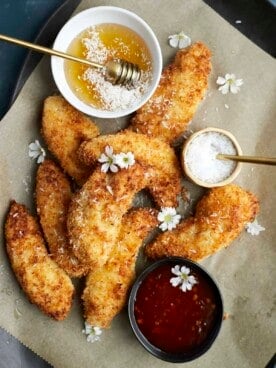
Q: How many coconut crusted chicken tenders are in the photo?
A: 8